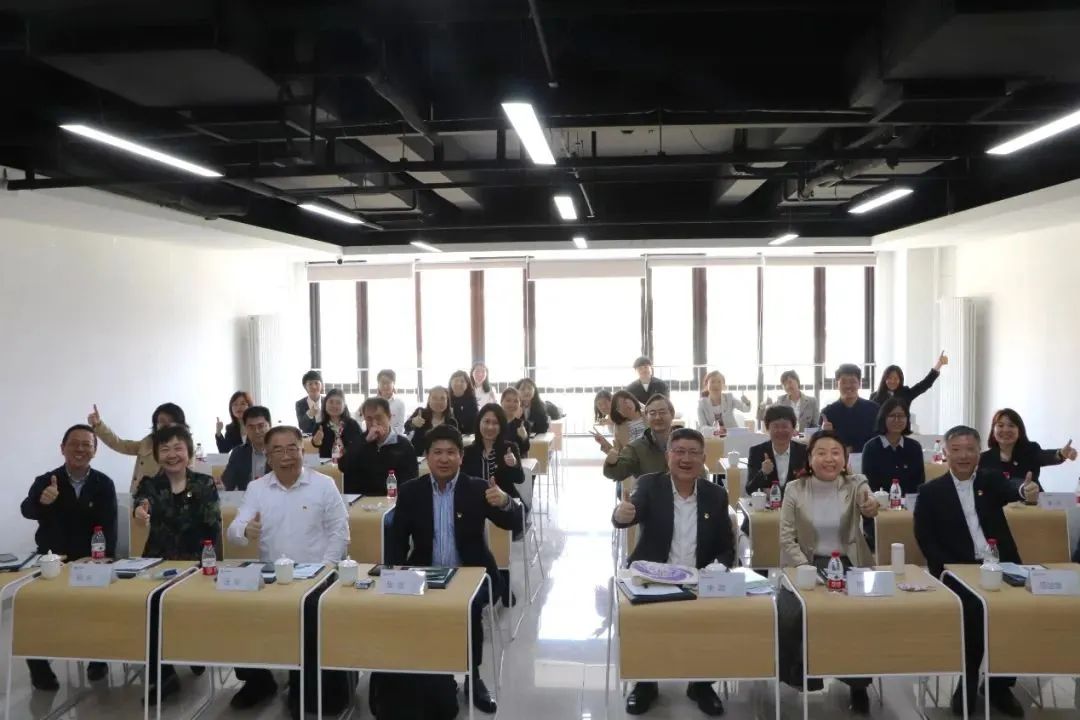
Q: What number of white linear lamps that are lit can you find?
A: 9